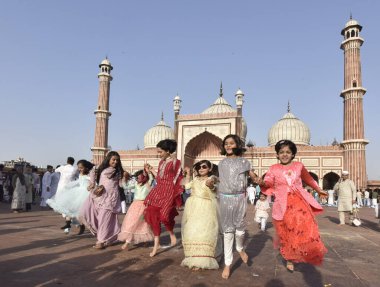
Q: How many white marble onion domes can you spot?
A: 3